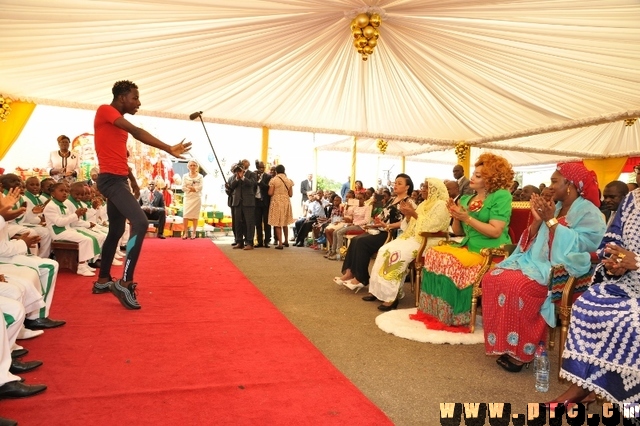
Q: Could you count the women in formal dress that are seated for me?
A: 5